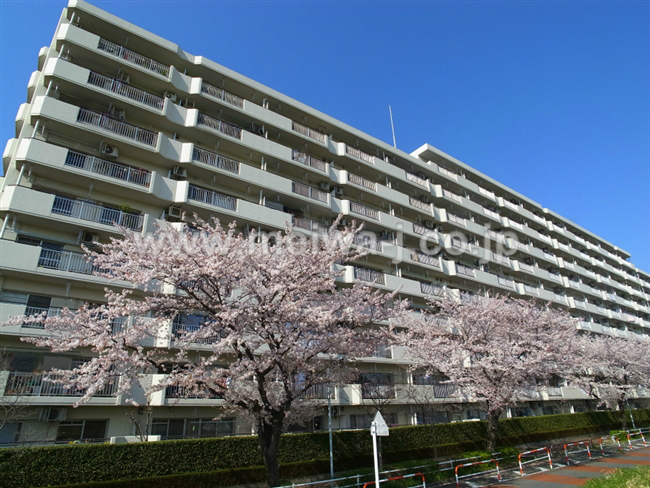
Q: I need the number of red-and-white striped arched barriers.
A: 6